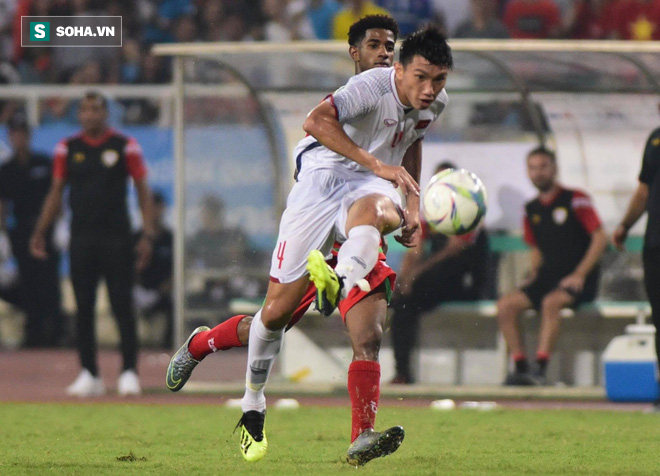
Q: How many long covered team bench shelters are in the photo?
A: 1